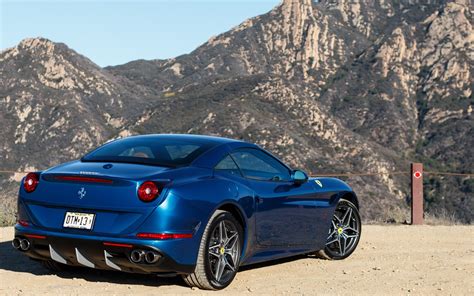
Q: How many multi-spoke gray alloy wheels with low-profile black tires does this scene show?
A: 2